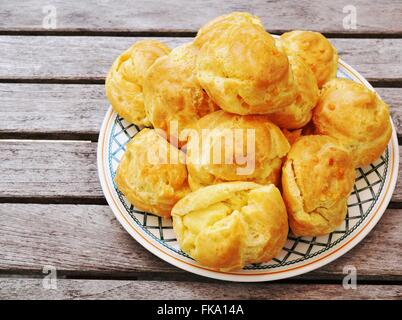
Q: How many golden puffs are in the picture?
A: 10